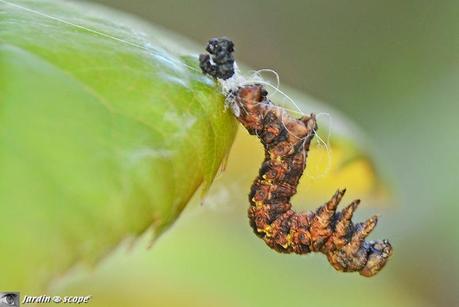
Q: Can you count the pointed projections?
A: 3